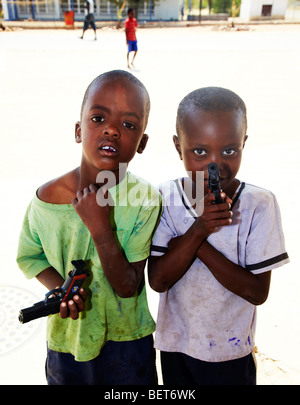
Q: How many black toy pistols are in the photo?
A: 2